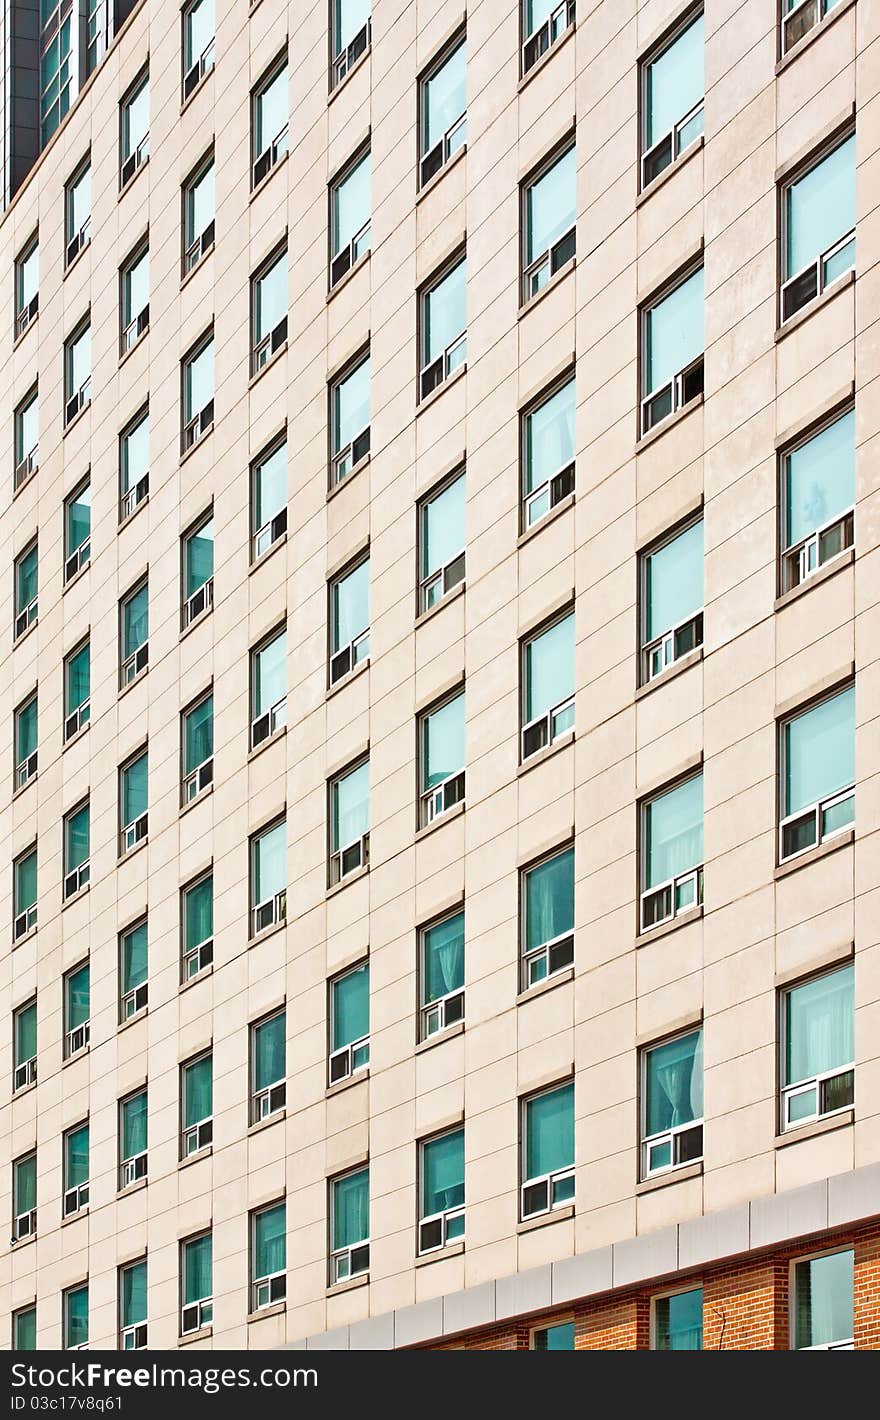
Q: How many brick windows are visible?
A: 3